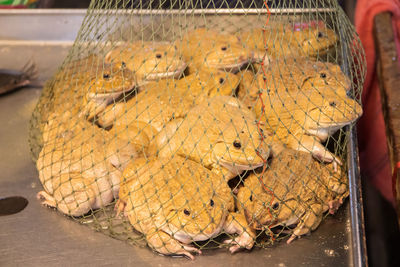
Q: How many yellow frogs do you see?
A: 11